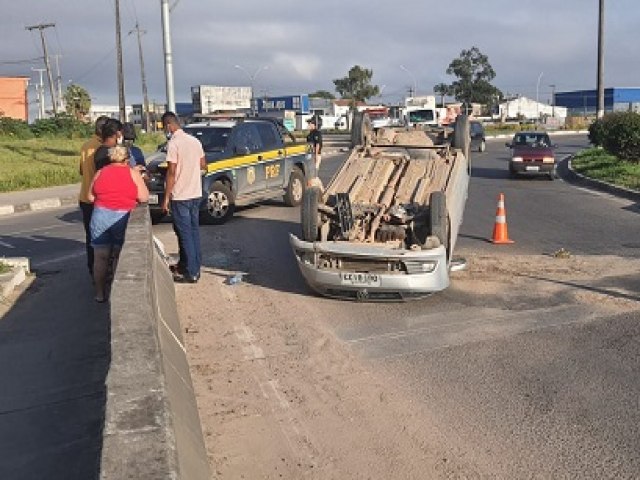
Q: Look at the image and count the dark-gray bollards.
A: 0